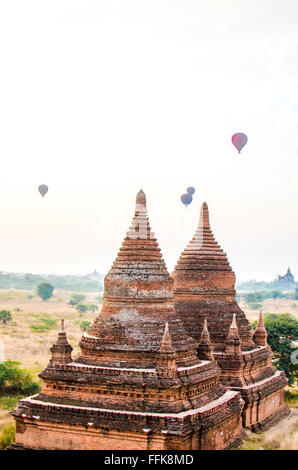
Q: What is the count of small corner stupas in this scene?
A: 5